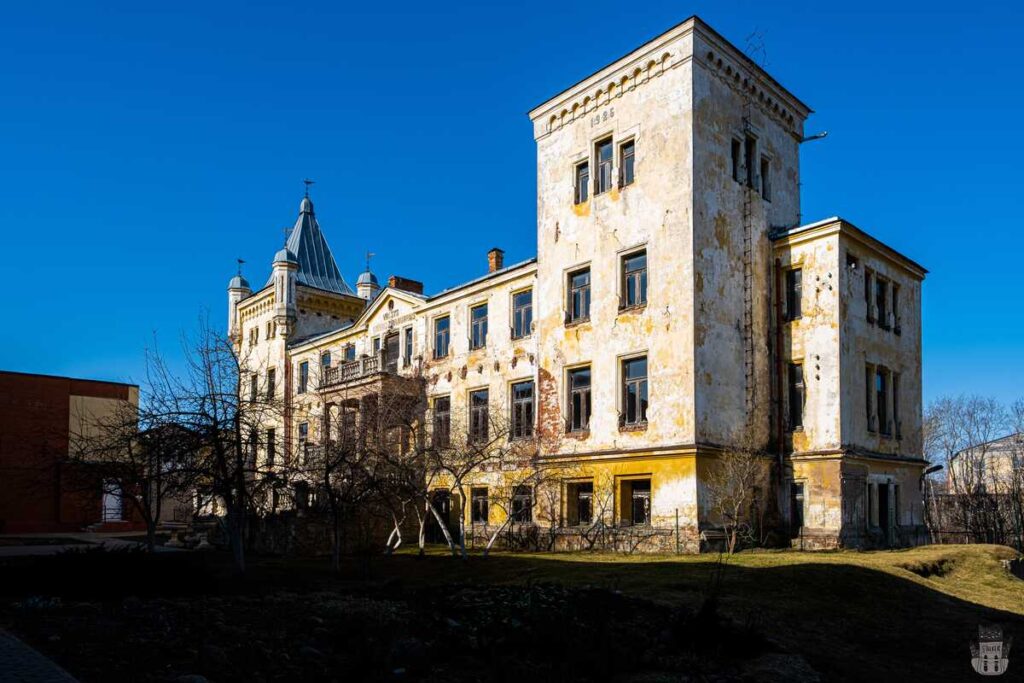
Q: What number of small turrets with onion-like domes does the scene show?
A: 3